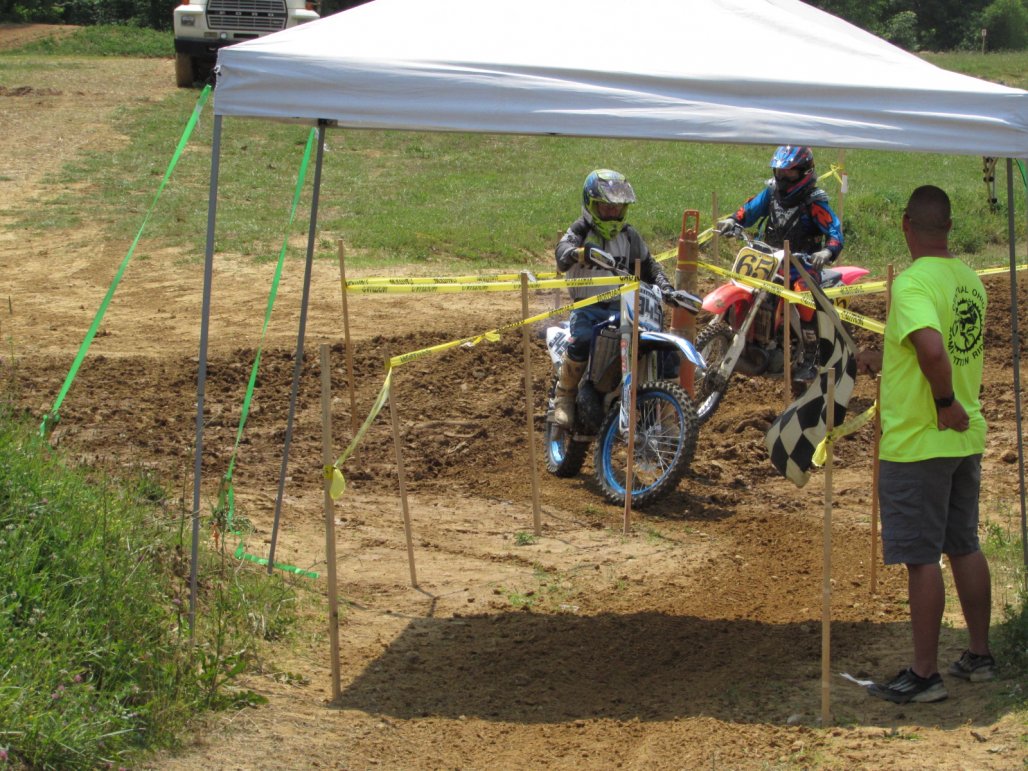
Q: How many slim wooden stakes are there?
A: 12